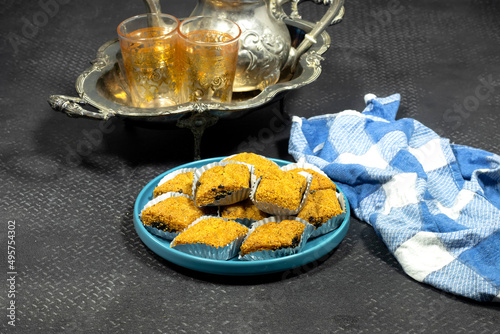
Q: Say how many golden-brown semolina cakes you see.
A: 10